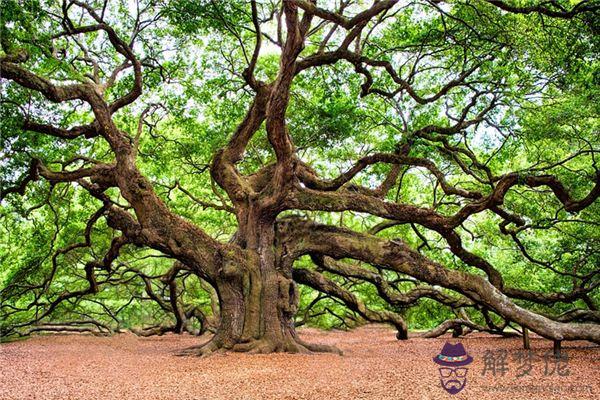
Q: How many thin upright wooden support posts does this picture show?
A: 2